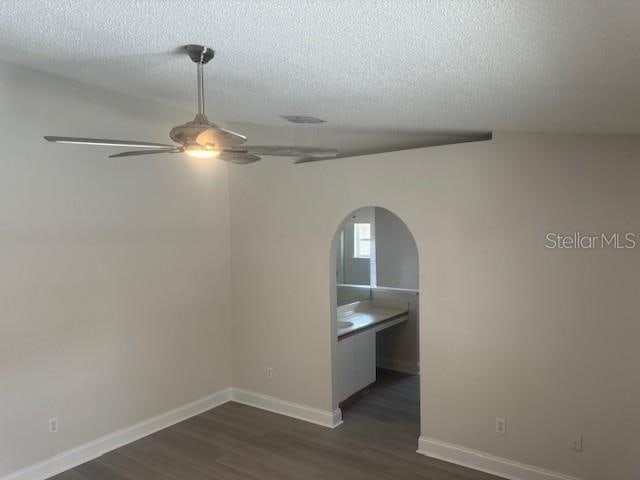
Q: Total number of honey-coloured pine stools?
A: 0